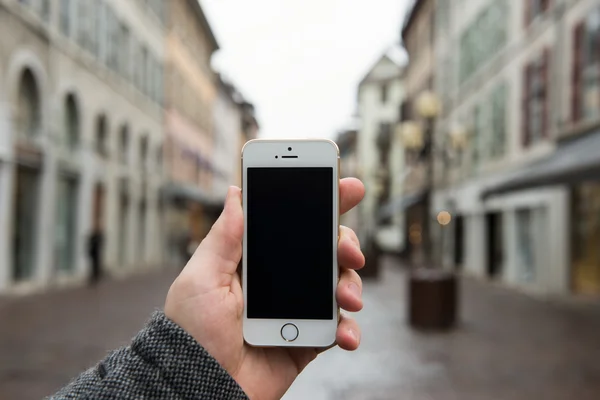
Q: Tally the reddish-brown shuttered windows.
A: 3